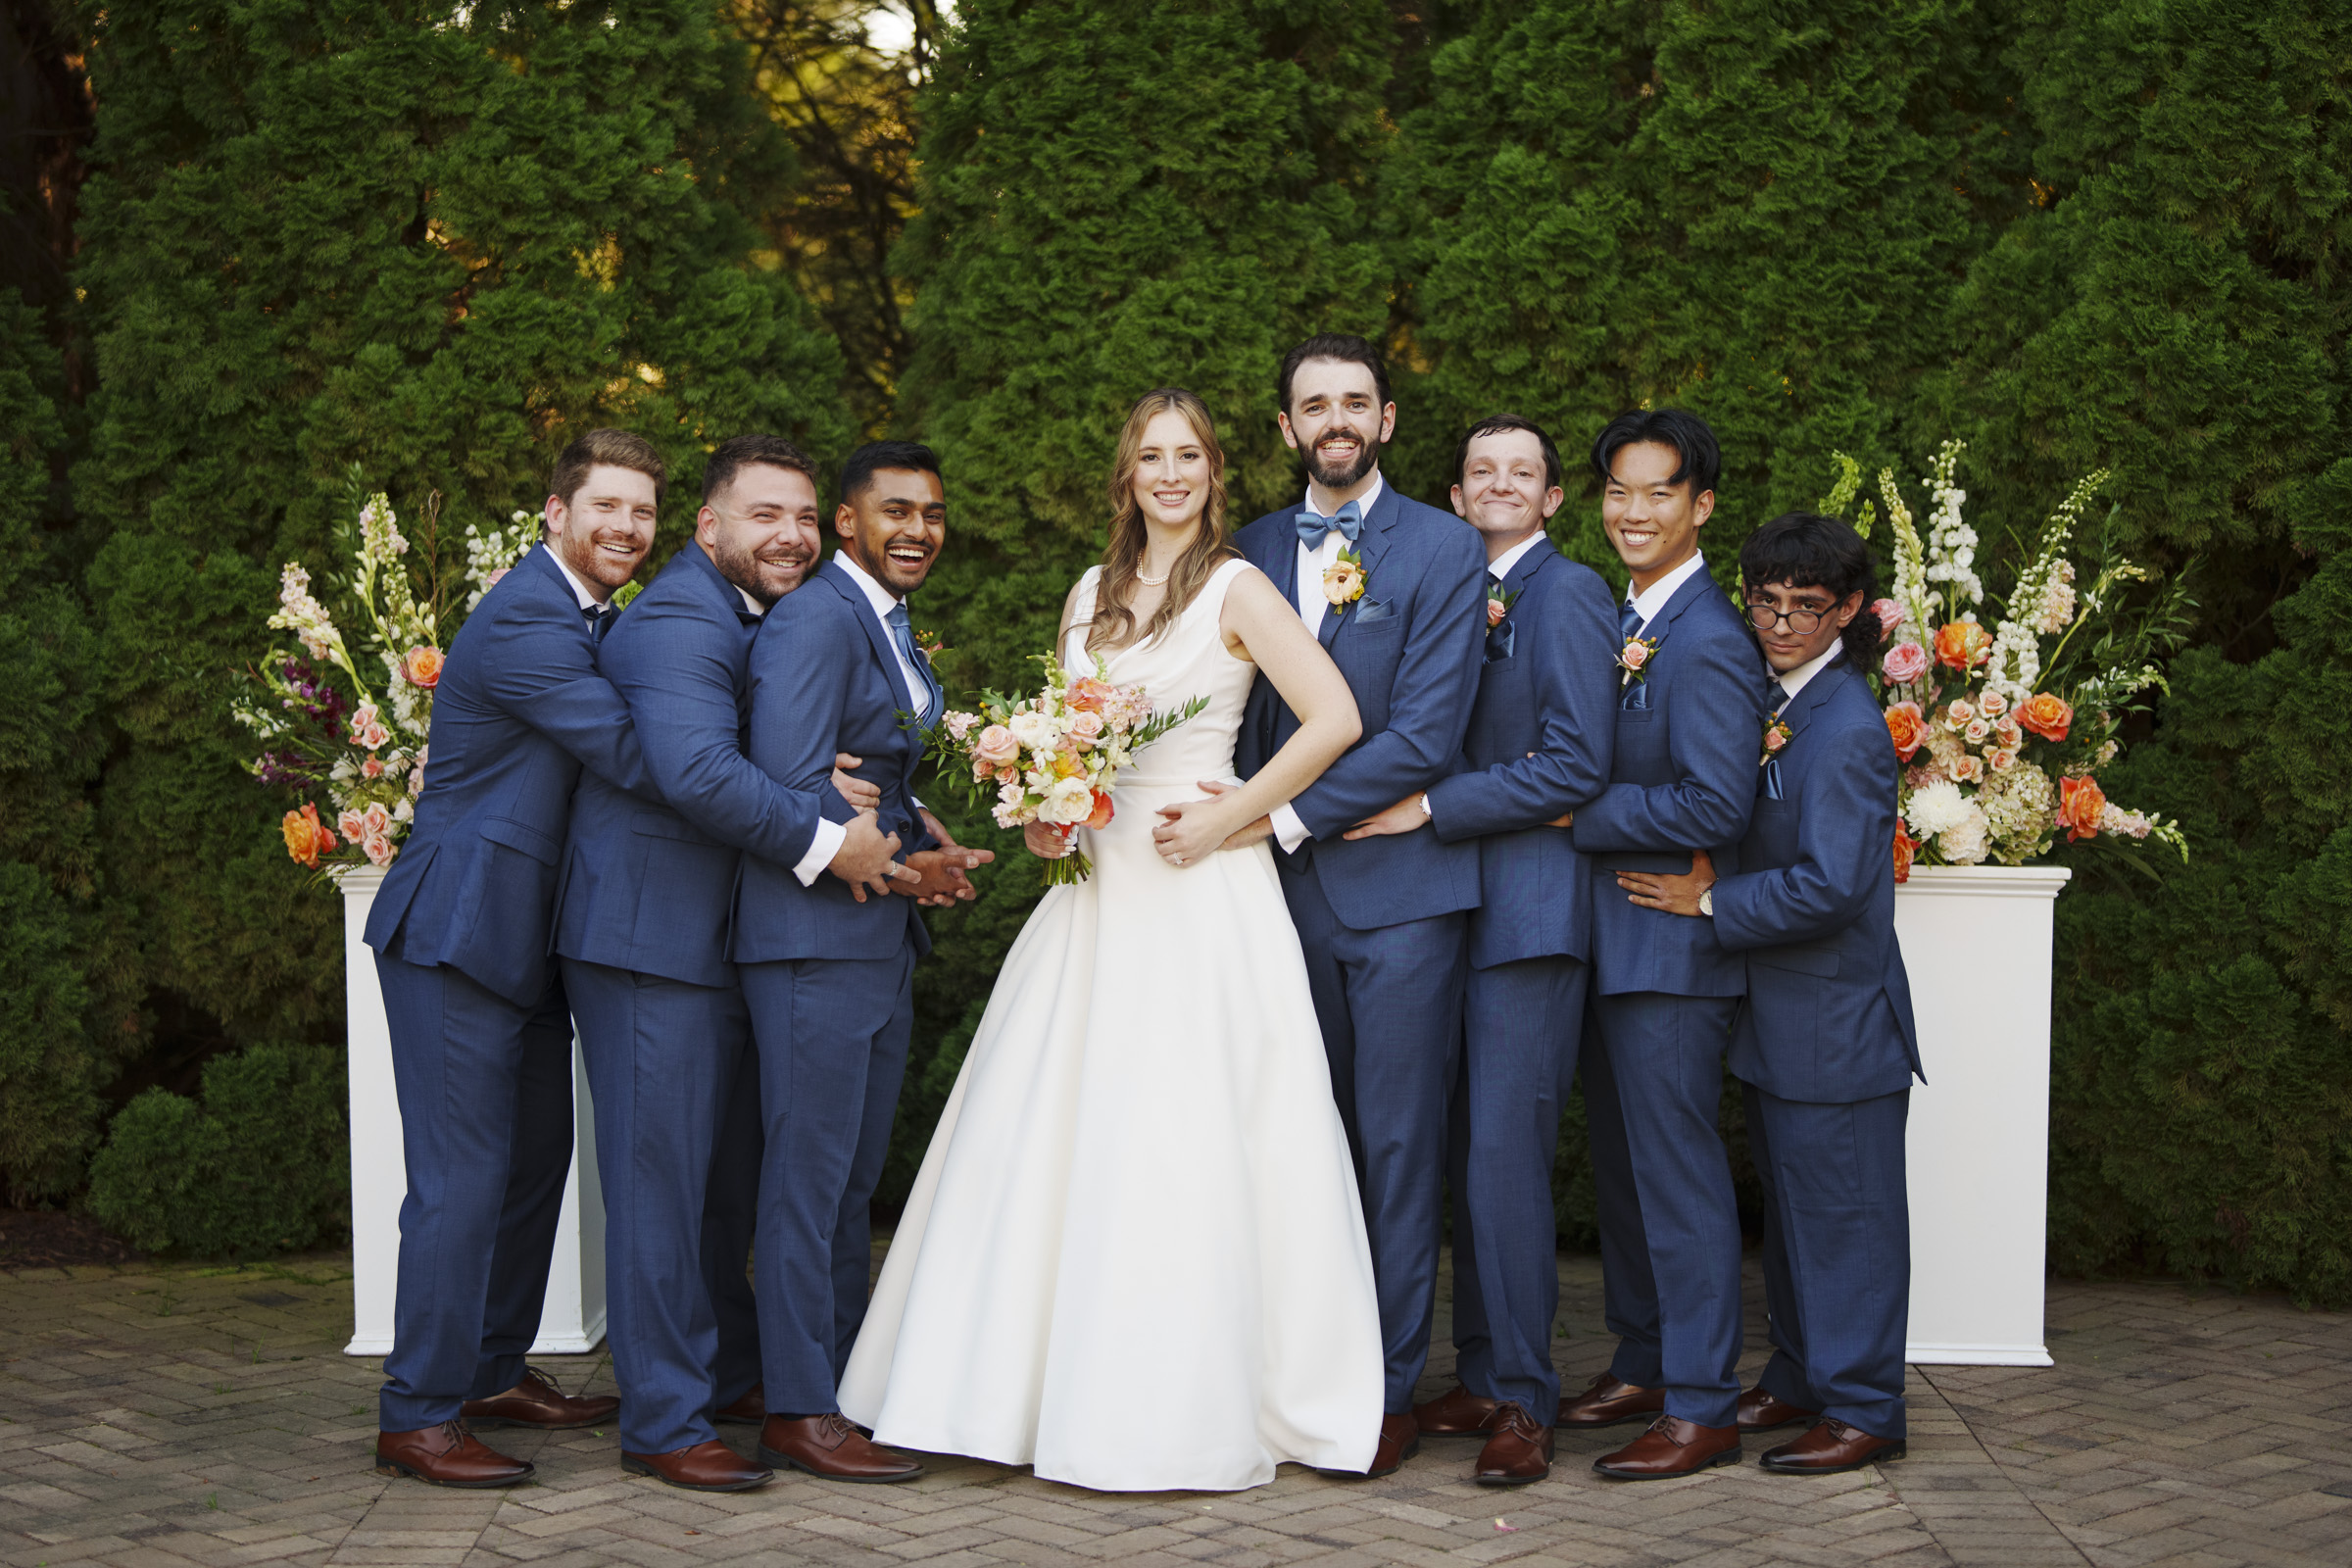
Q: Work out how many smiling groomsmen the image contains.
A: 5